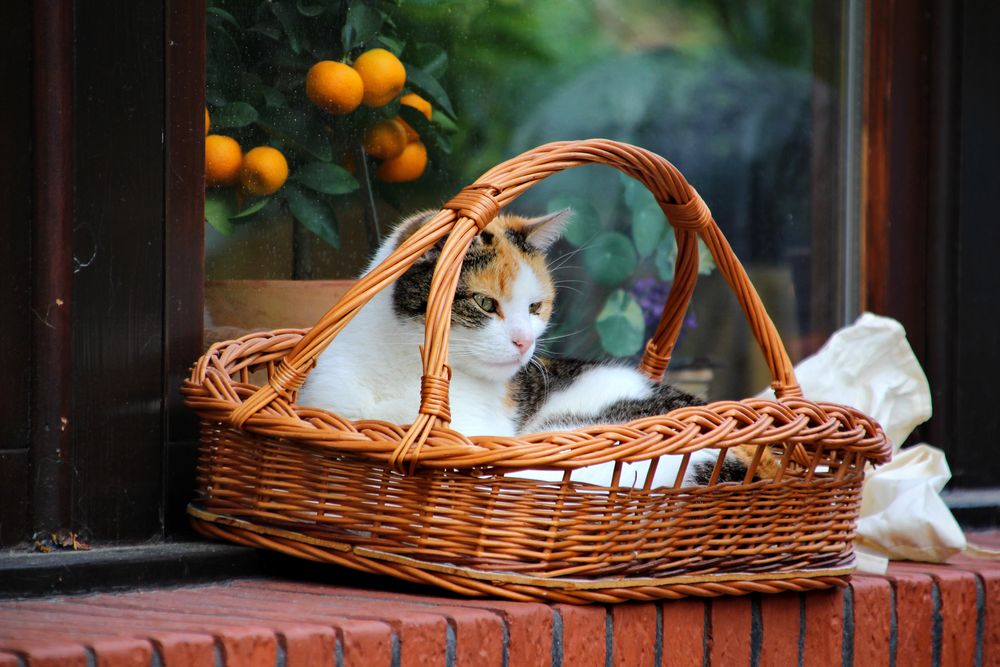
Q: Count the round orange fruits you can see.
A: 8